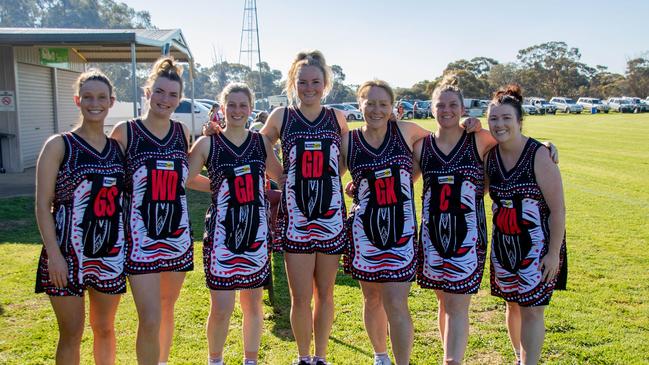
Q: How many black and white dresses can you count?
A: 7